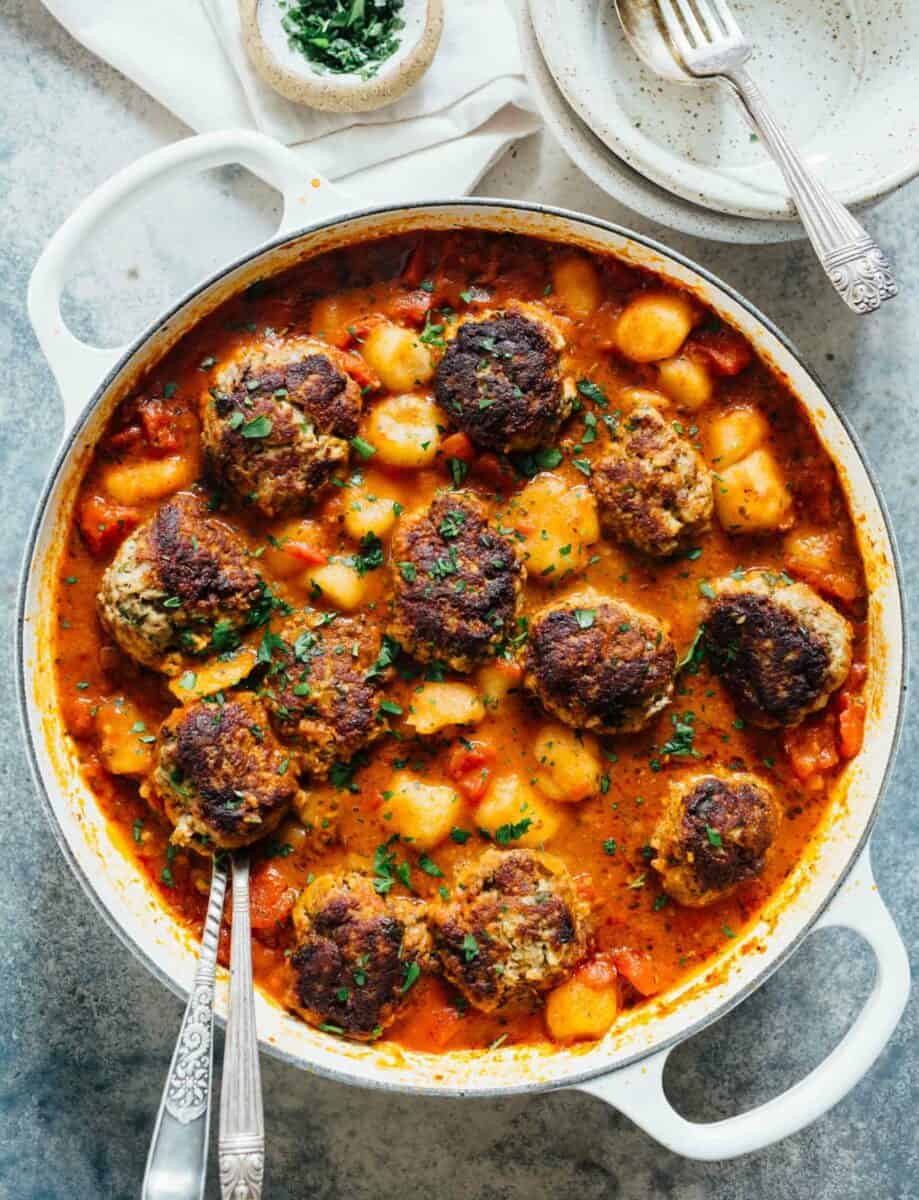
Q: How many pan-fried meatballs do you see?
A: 12